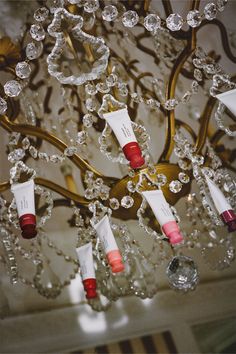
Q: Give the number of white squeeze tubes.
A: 7